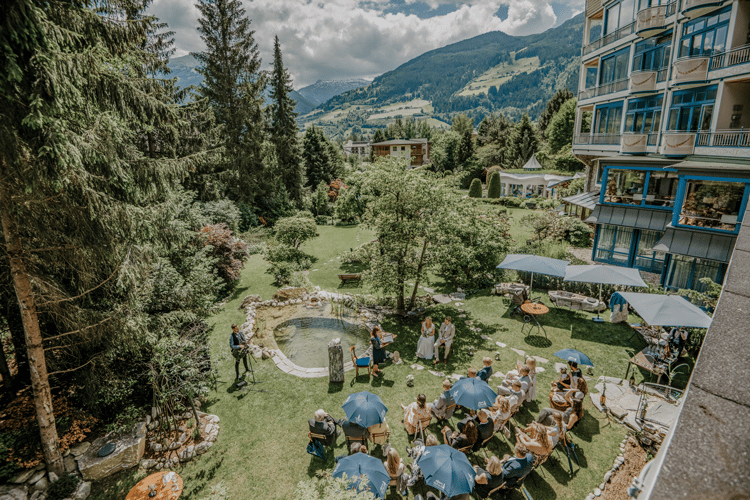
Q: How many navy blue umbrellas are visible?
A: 5